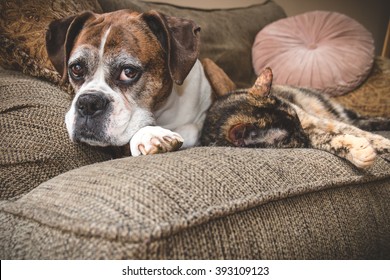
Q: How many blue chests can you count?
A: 0